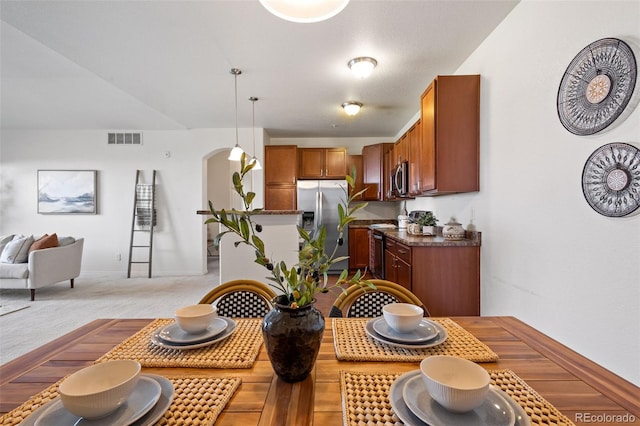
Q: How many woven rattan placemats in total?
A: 4